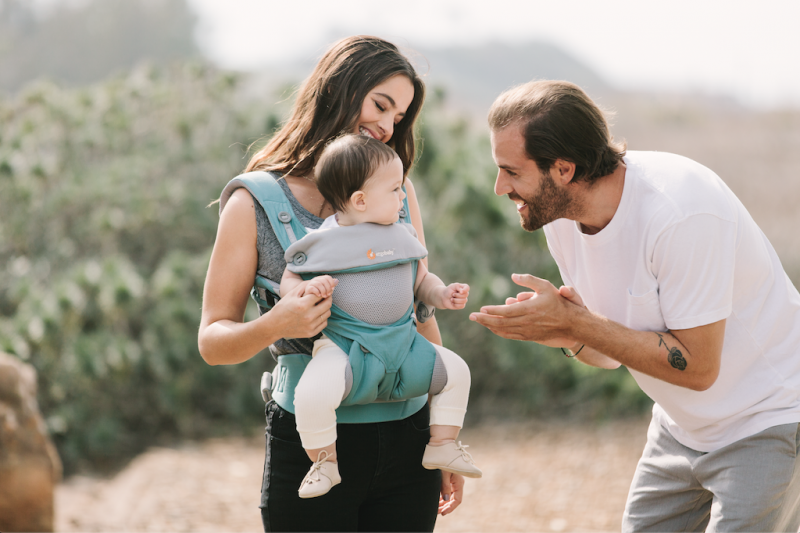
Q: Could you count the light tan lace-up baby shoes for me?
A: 2